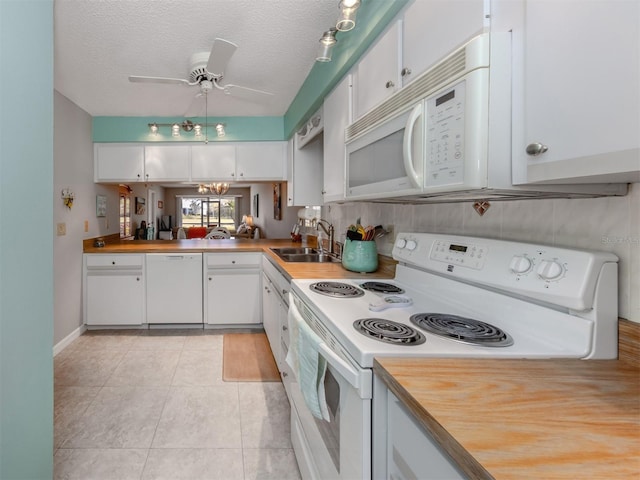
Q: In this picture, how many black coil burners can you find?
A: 4